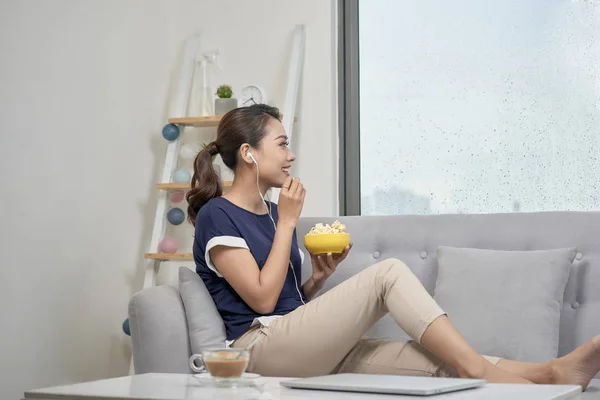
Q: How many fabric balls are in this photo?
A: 7